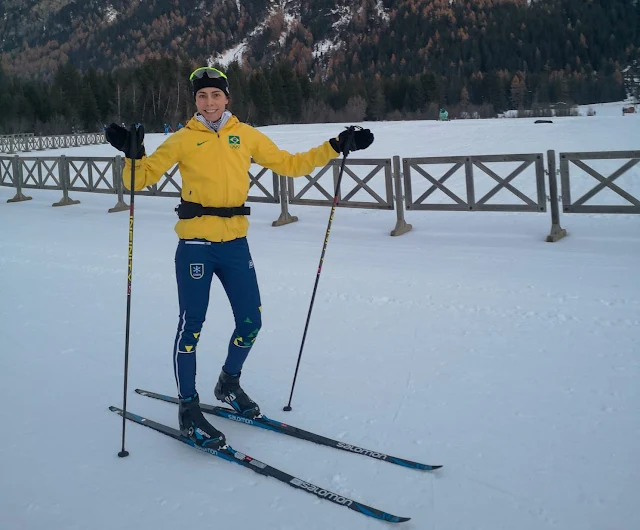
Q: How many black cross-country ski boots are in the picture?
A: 2